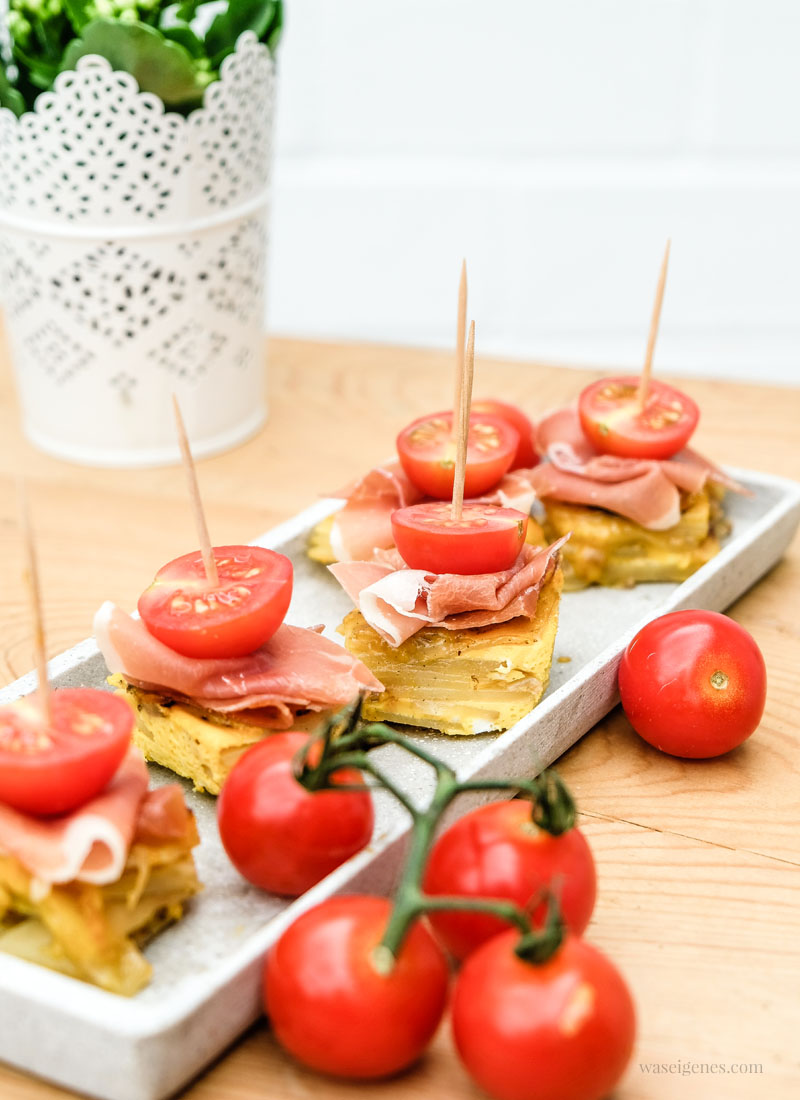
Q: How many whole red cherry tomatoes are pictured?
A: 5